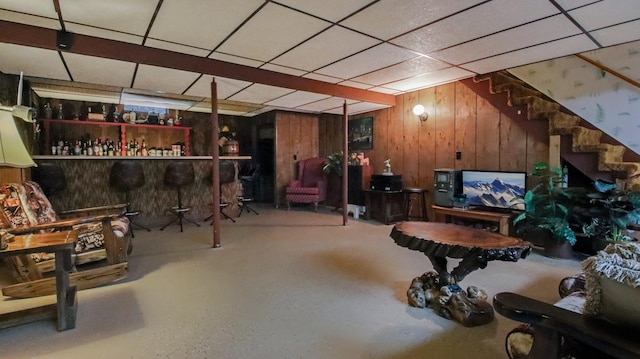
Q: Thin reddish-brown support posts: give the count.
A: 2